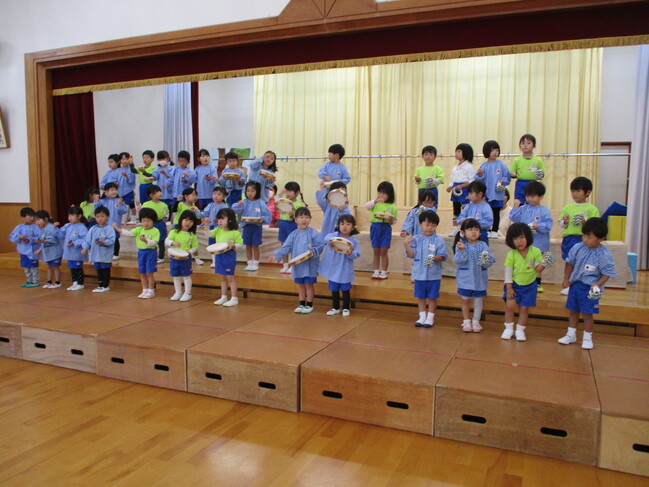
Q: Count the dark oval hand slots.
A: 12